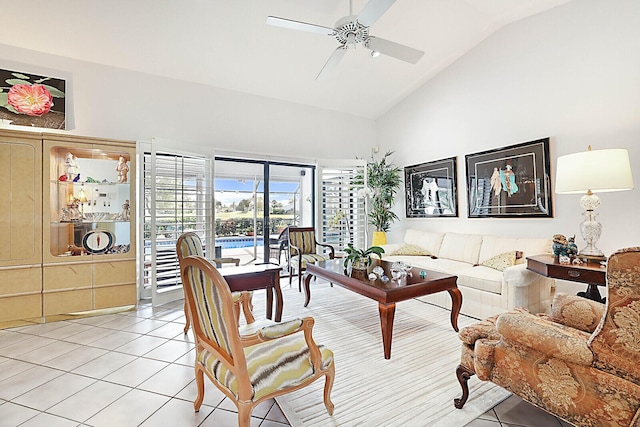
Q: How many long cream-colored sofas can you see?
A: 1